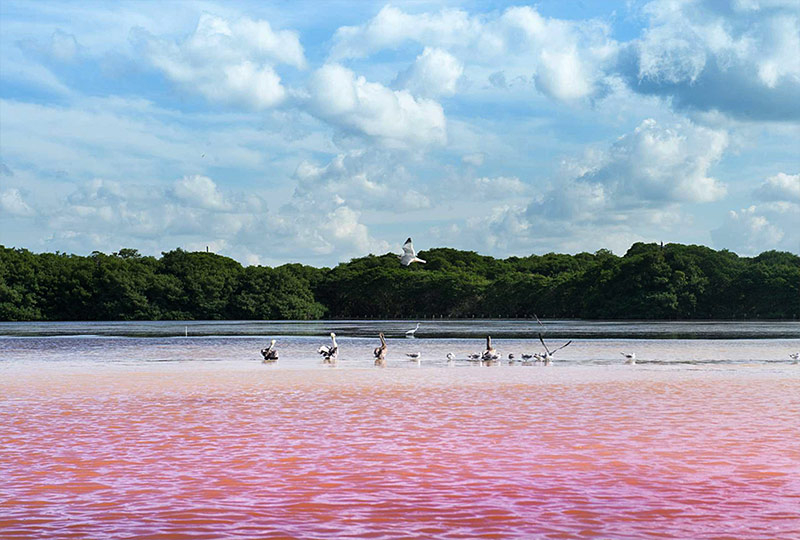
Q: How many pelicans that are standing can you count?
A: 4